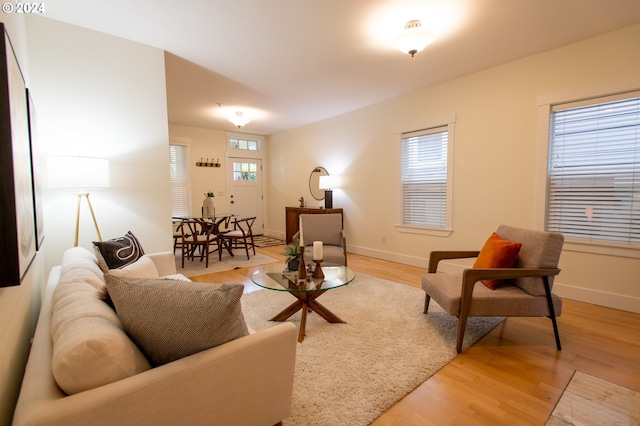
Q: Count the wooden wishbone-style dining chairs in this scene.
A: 4